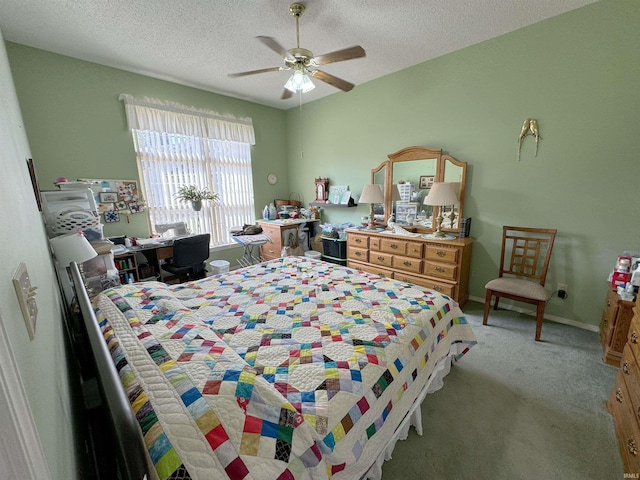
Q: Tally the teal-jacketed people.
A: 0